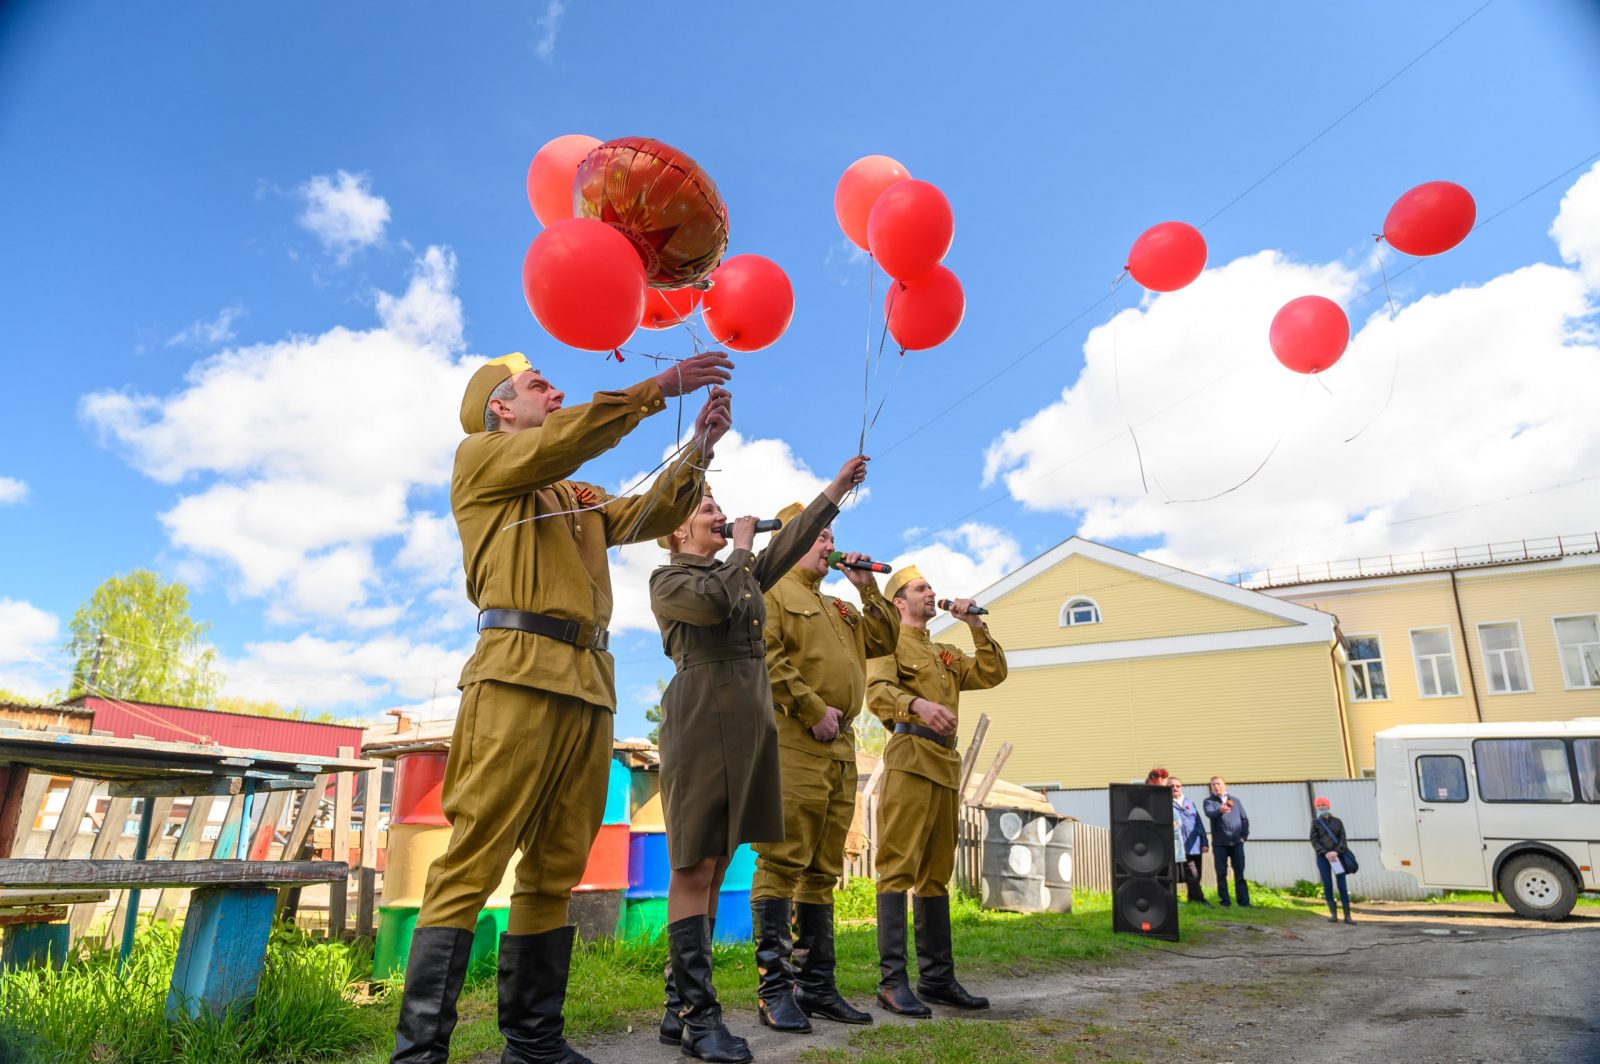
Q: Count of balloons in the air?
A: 11